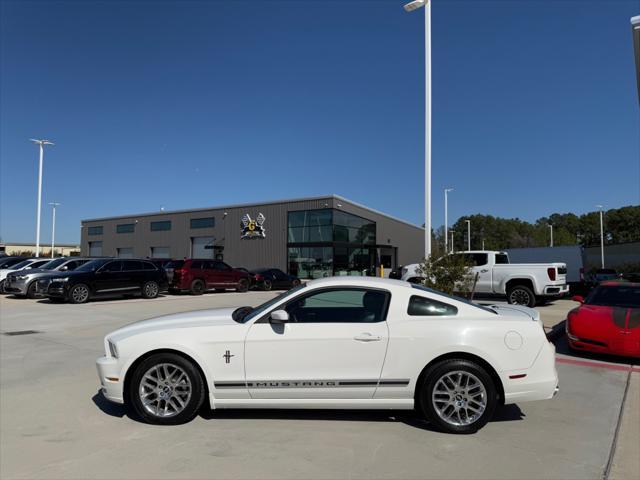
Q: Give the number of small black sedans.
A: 1